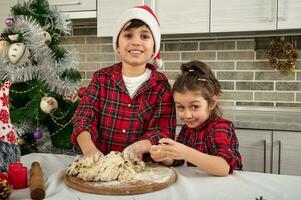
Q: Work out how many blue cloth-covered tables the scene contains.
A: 0